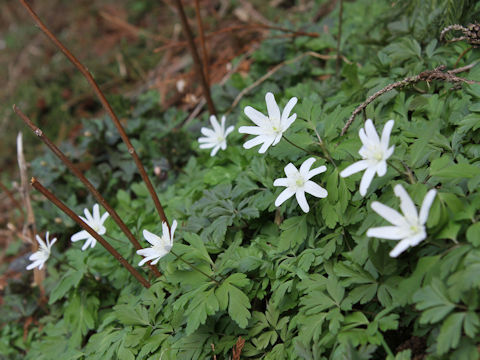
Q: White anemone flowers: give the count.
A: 8